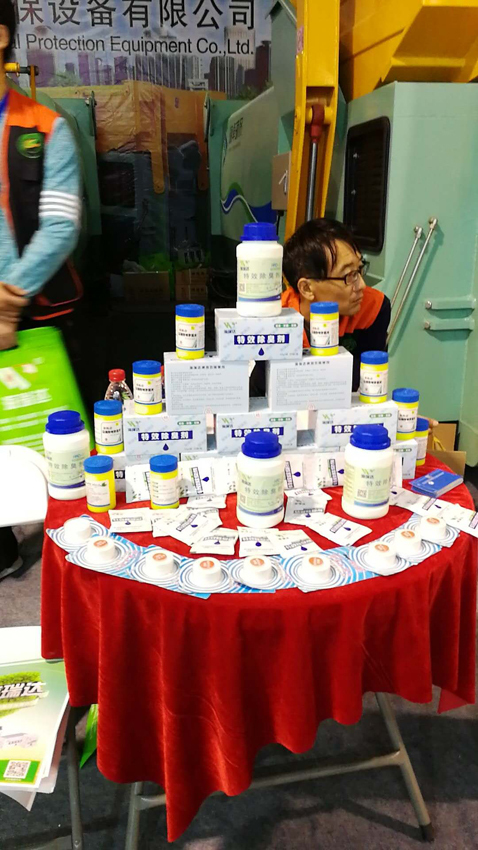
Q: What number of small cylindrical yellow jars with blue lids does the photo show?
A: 9